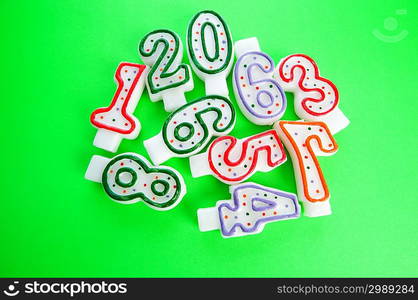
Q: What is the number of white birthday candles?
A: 10